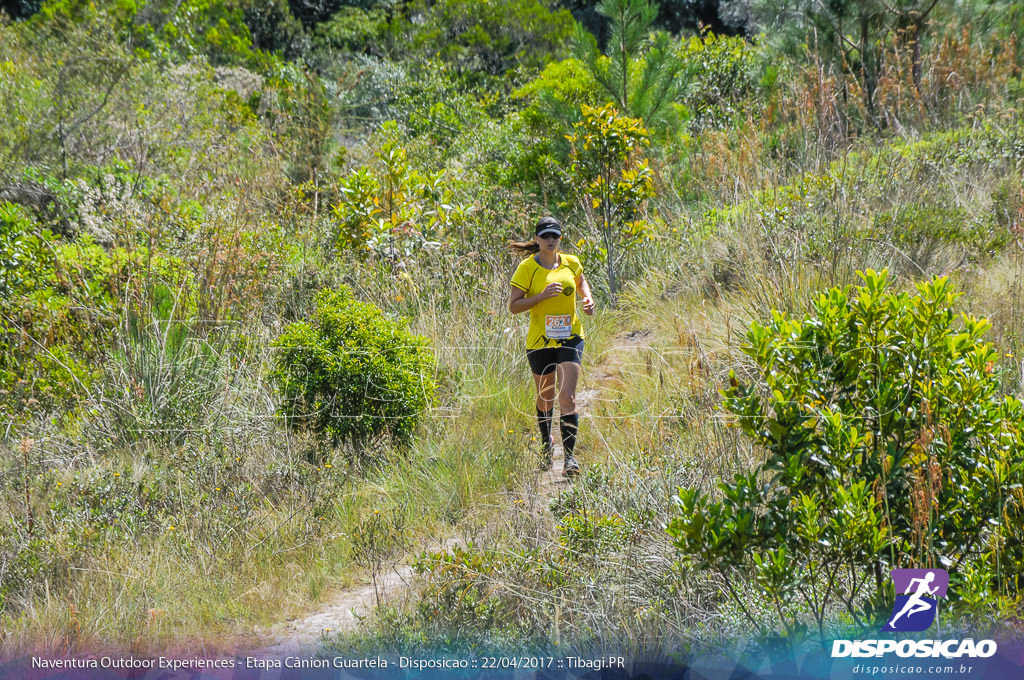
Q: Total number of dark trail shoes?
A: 2